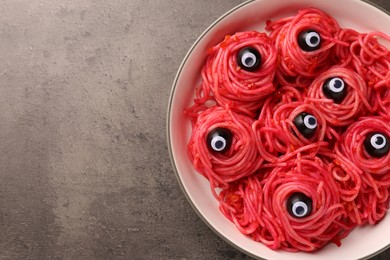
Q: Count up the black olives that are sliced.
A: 0